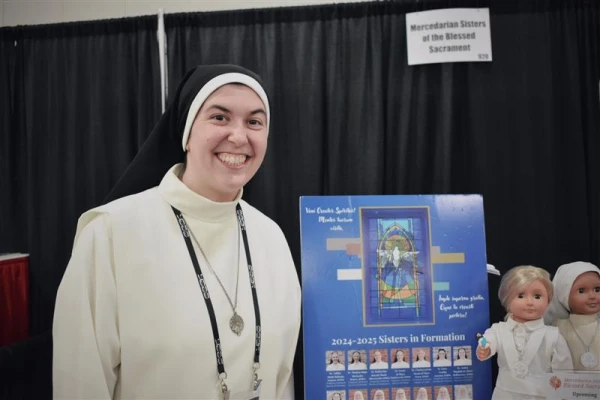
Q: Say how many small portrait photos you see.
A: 14